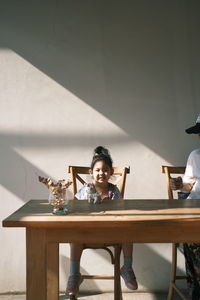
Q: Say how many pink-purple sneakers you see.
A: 2